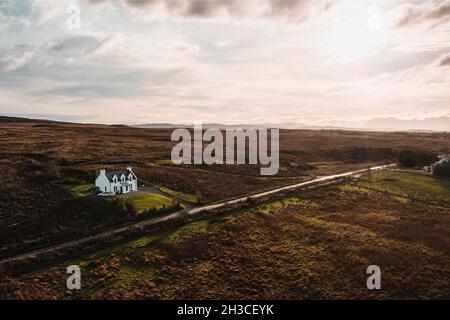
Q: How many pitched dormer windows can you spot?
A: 3